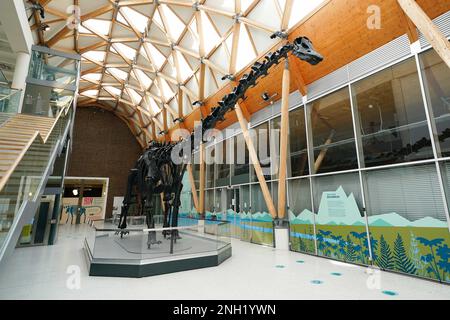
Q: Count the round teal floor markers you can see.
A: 5